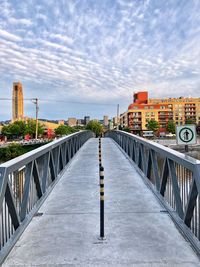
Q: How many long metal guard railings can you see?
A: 2